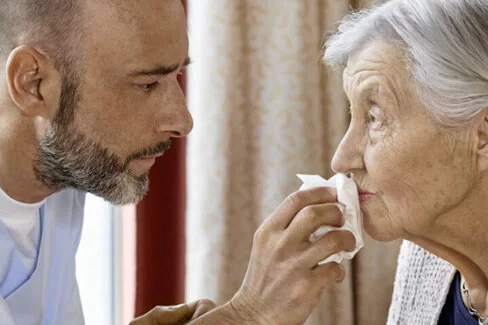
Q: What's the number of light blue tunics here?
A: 1